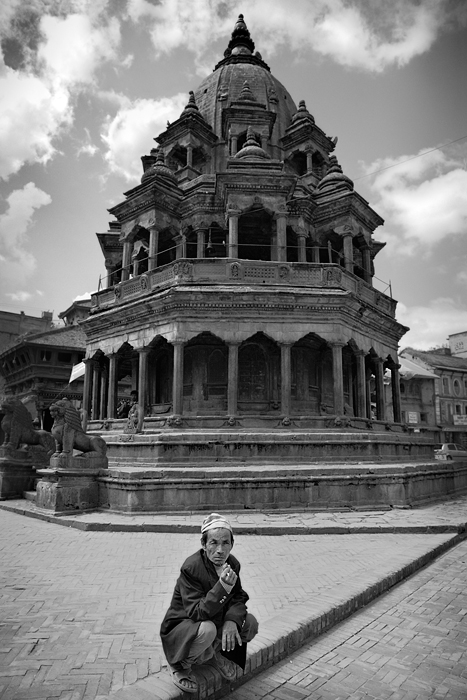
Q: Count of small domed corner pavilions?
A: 6